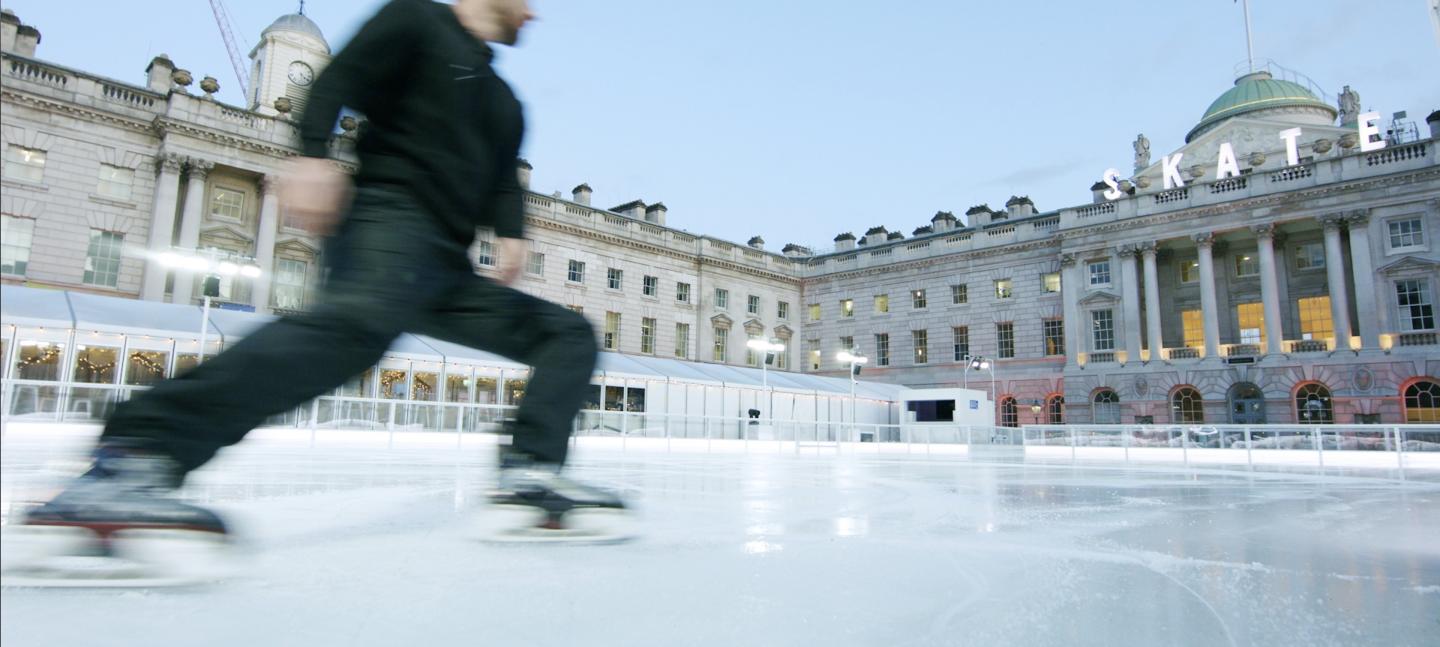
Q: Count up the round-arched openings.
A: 7